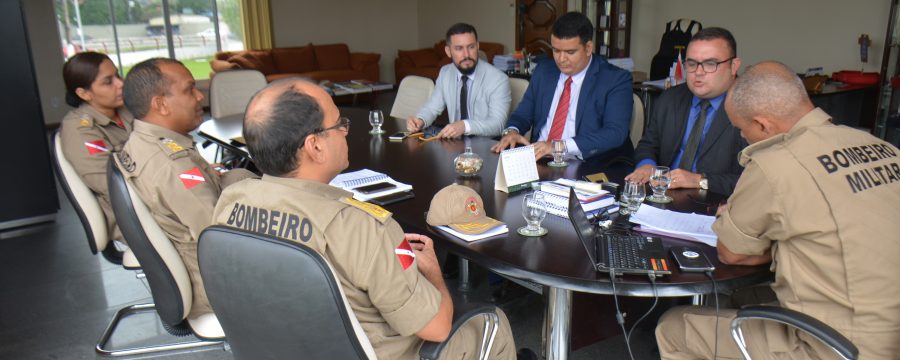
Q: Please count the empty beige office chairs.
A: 2